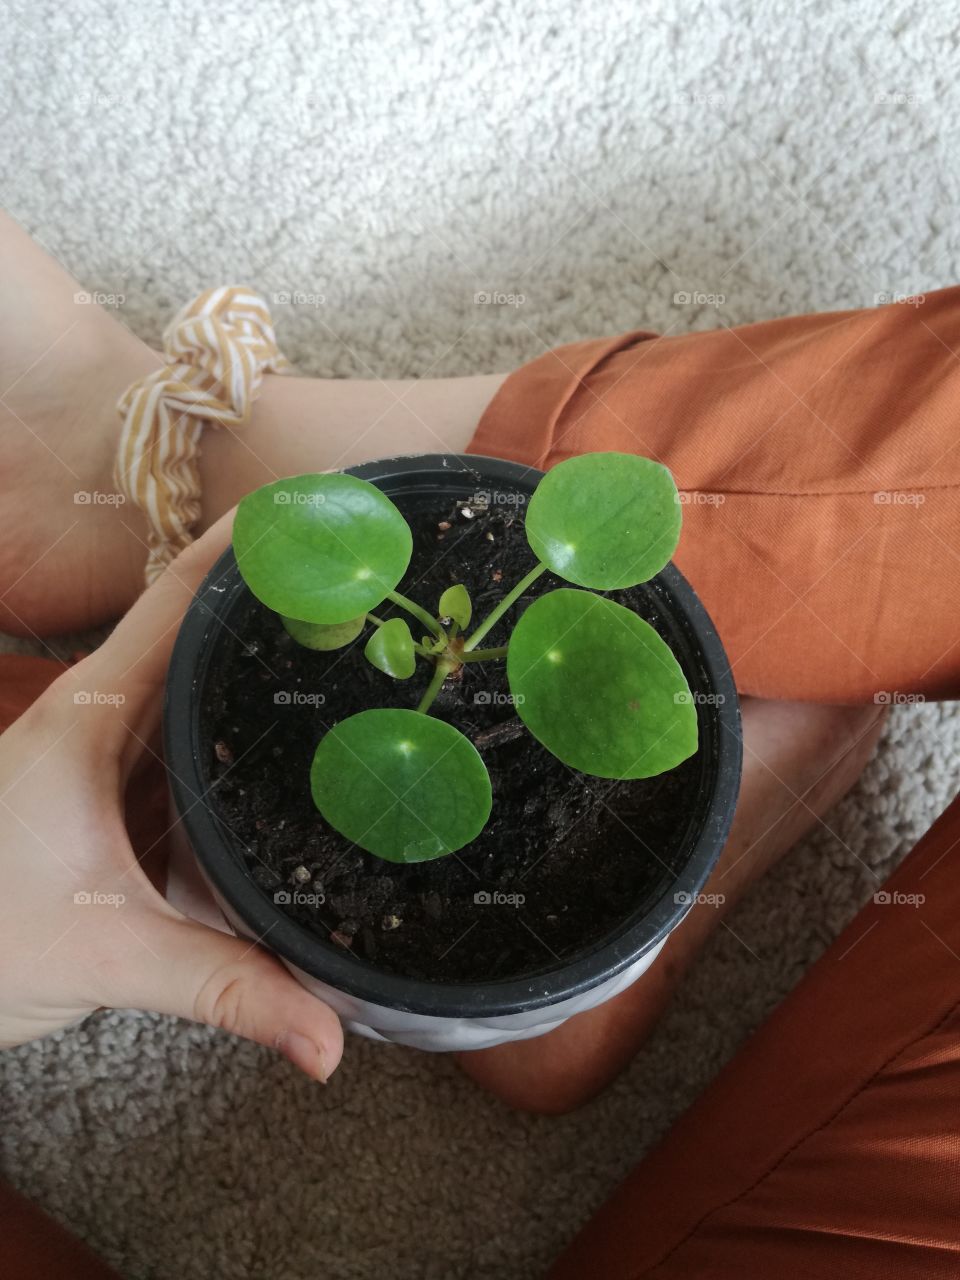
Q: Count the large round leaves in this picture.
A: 4